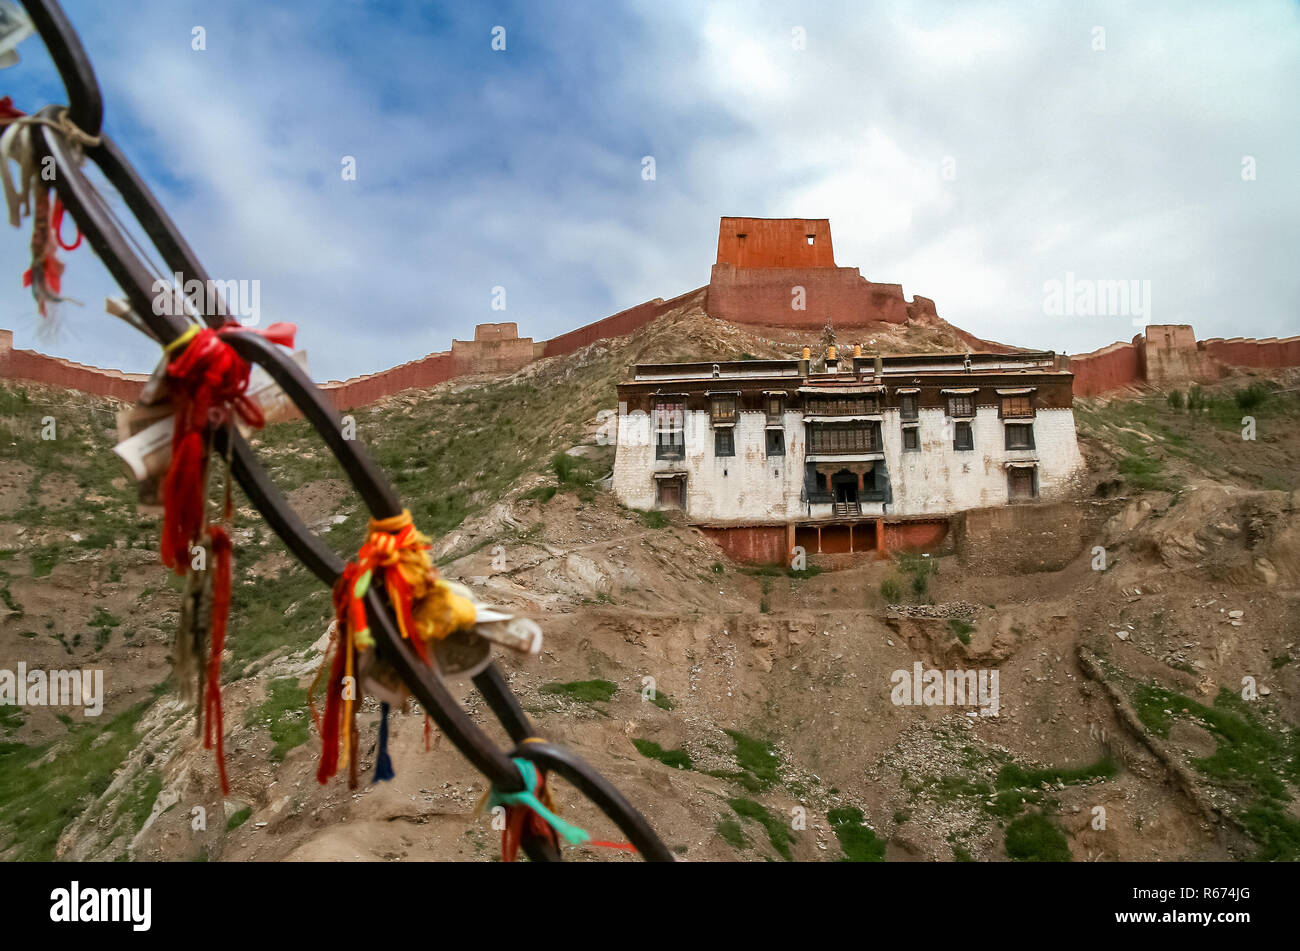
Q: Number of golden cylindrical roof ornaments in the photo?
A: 3